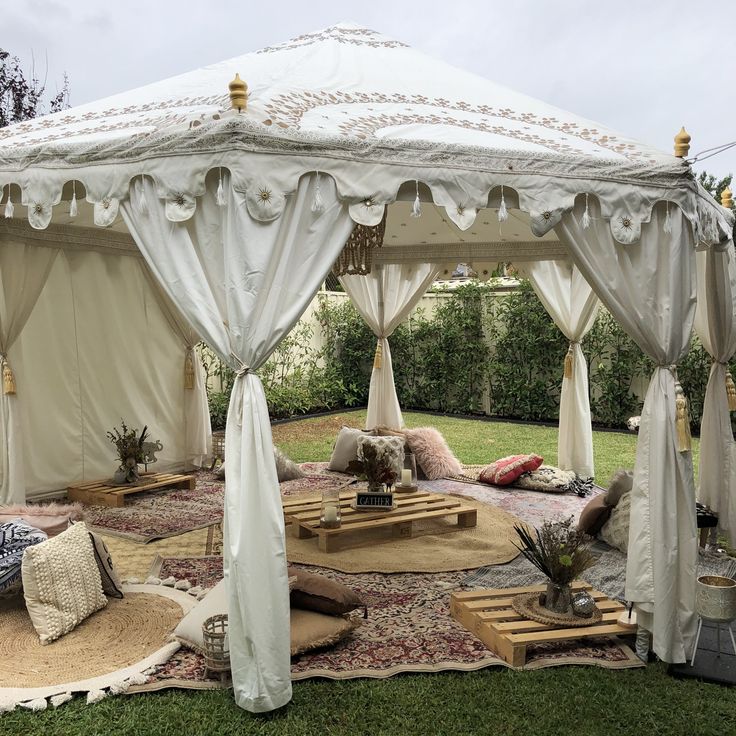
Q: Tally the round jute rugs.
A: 2